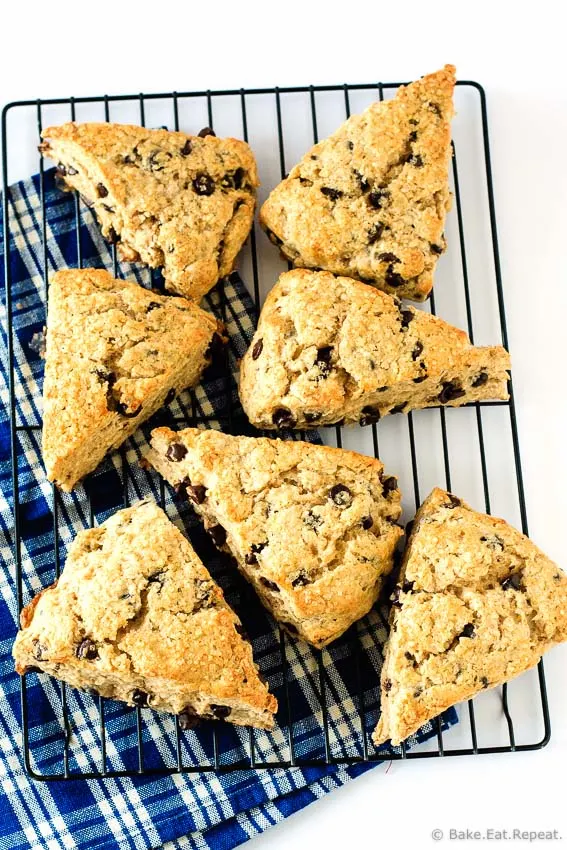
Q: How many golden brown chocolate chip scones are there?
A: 7